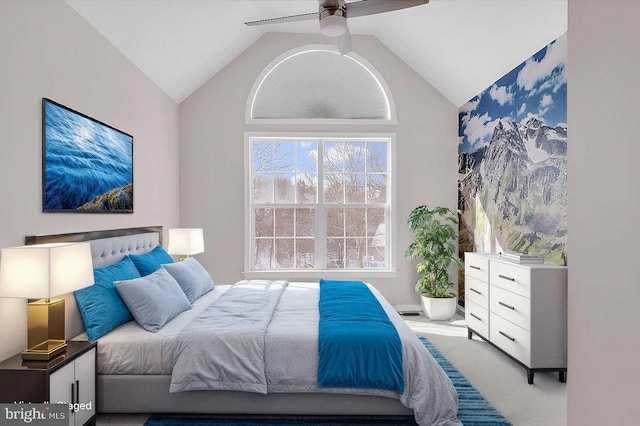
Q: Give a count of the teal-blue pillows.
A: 2